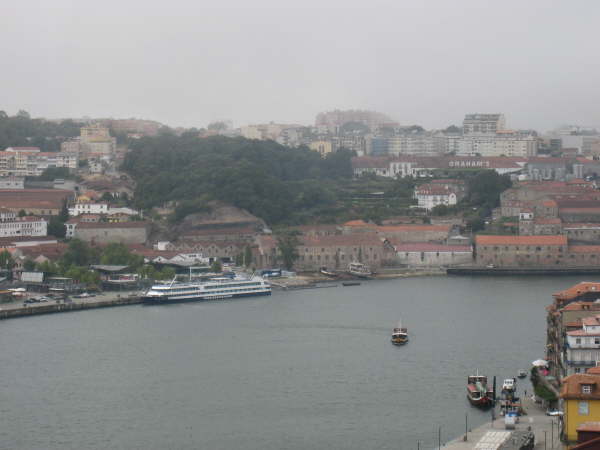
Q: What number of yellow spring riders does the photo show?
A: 0